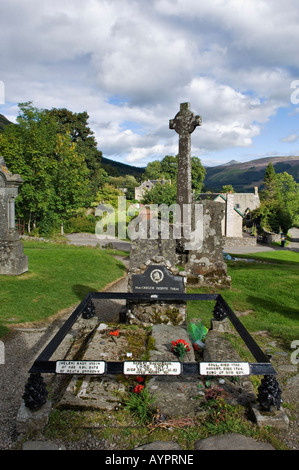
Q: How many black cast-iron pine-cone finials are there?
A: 4